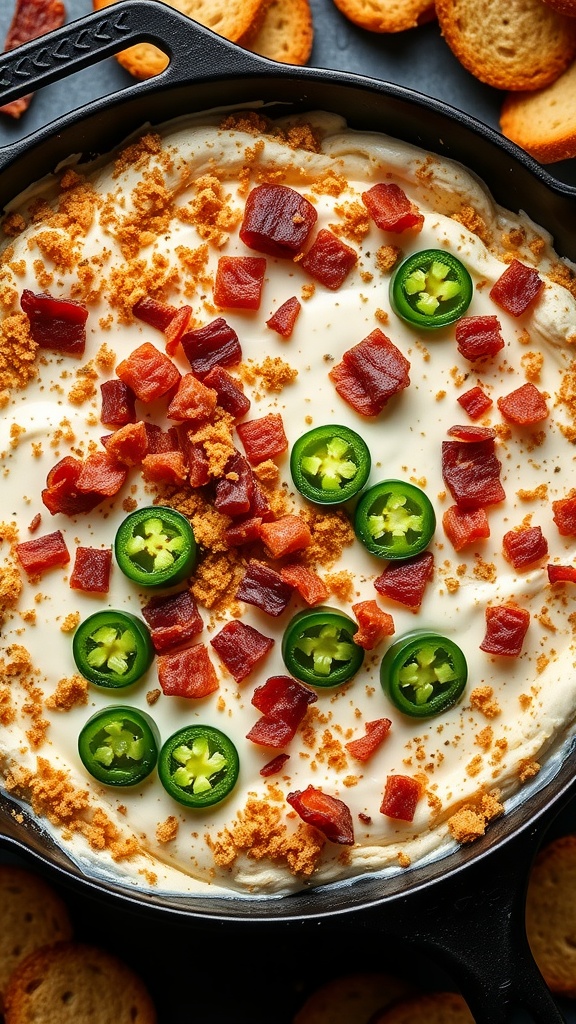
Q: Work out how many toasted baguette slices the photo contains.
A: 11